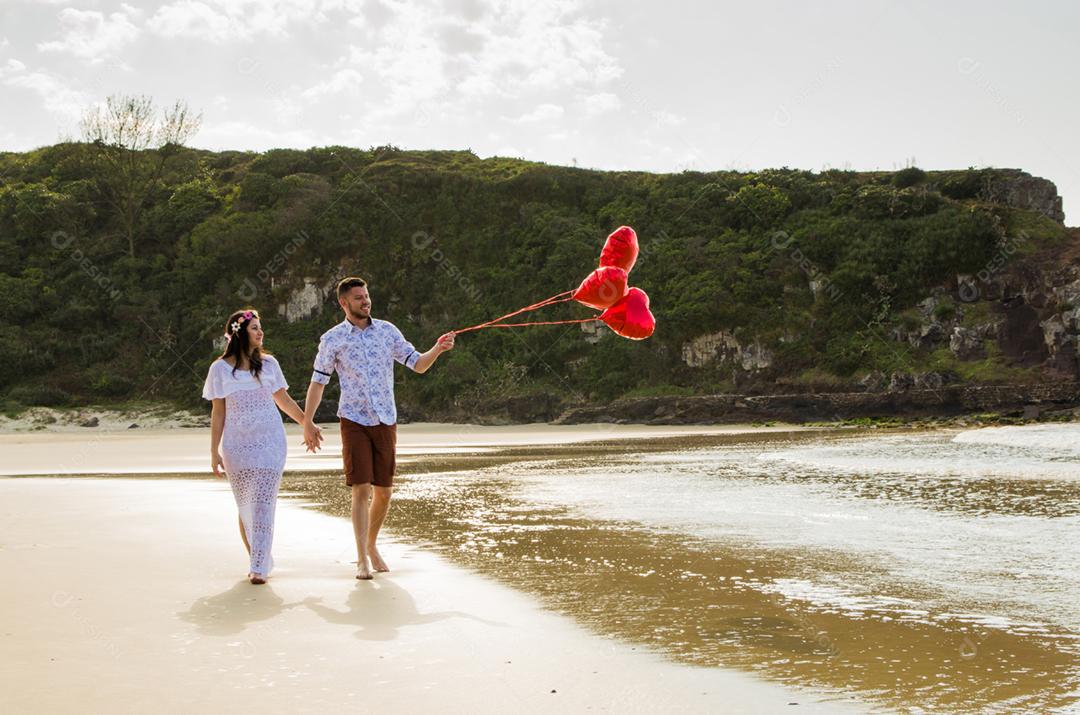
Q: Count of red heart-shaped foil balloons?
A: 3